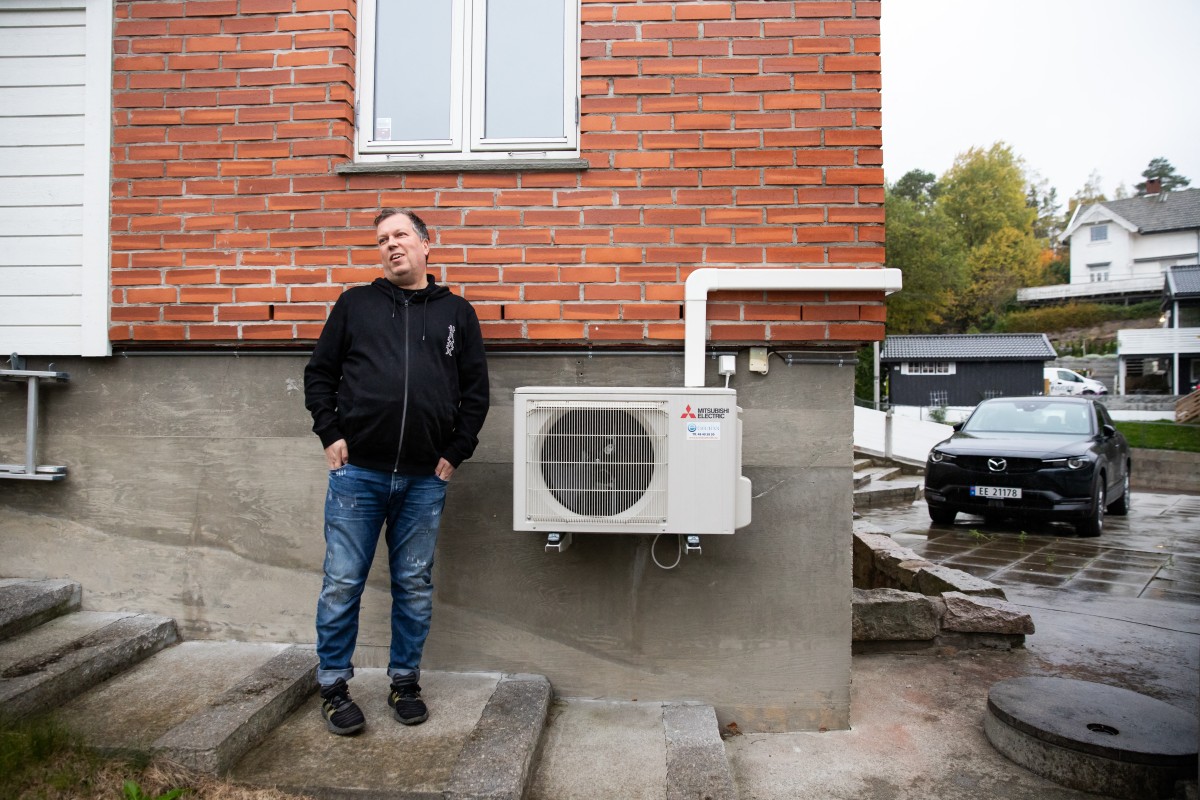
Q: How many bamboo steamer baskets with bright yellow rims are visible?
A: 0